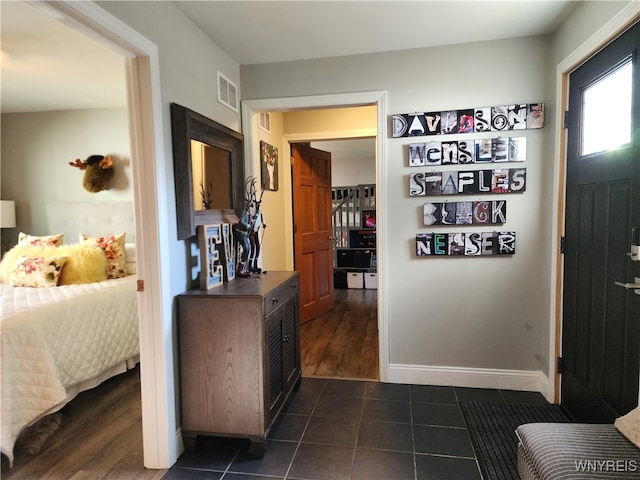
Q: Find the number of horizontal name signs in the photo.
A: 5